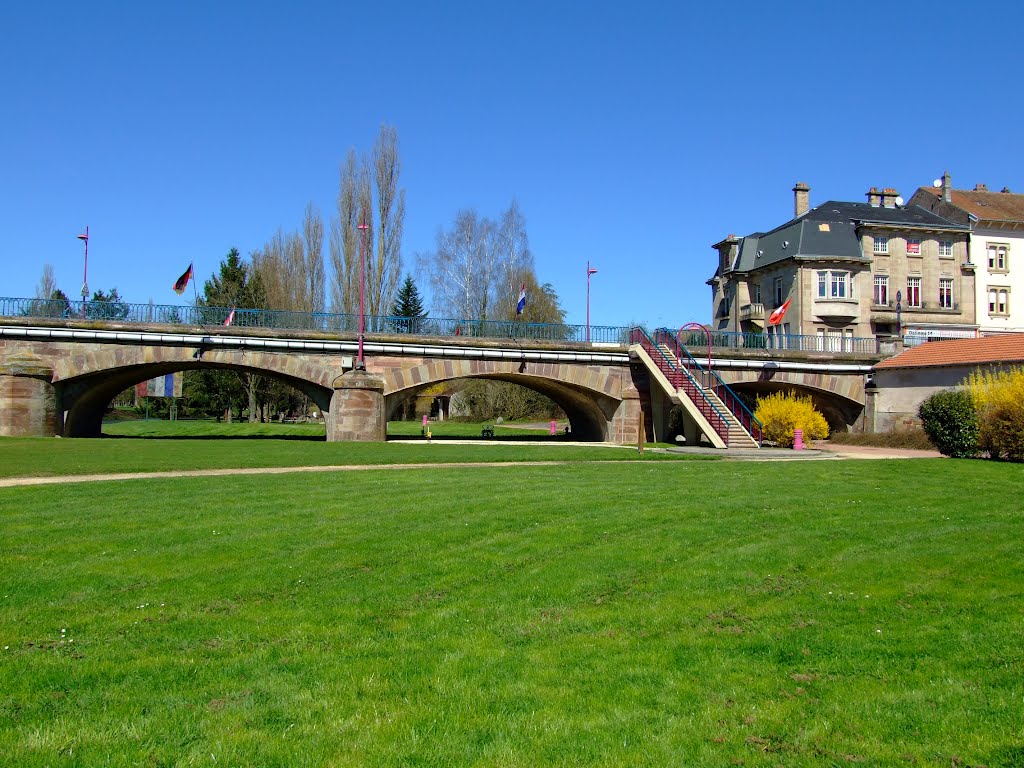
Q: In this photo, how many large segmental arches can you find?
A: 3